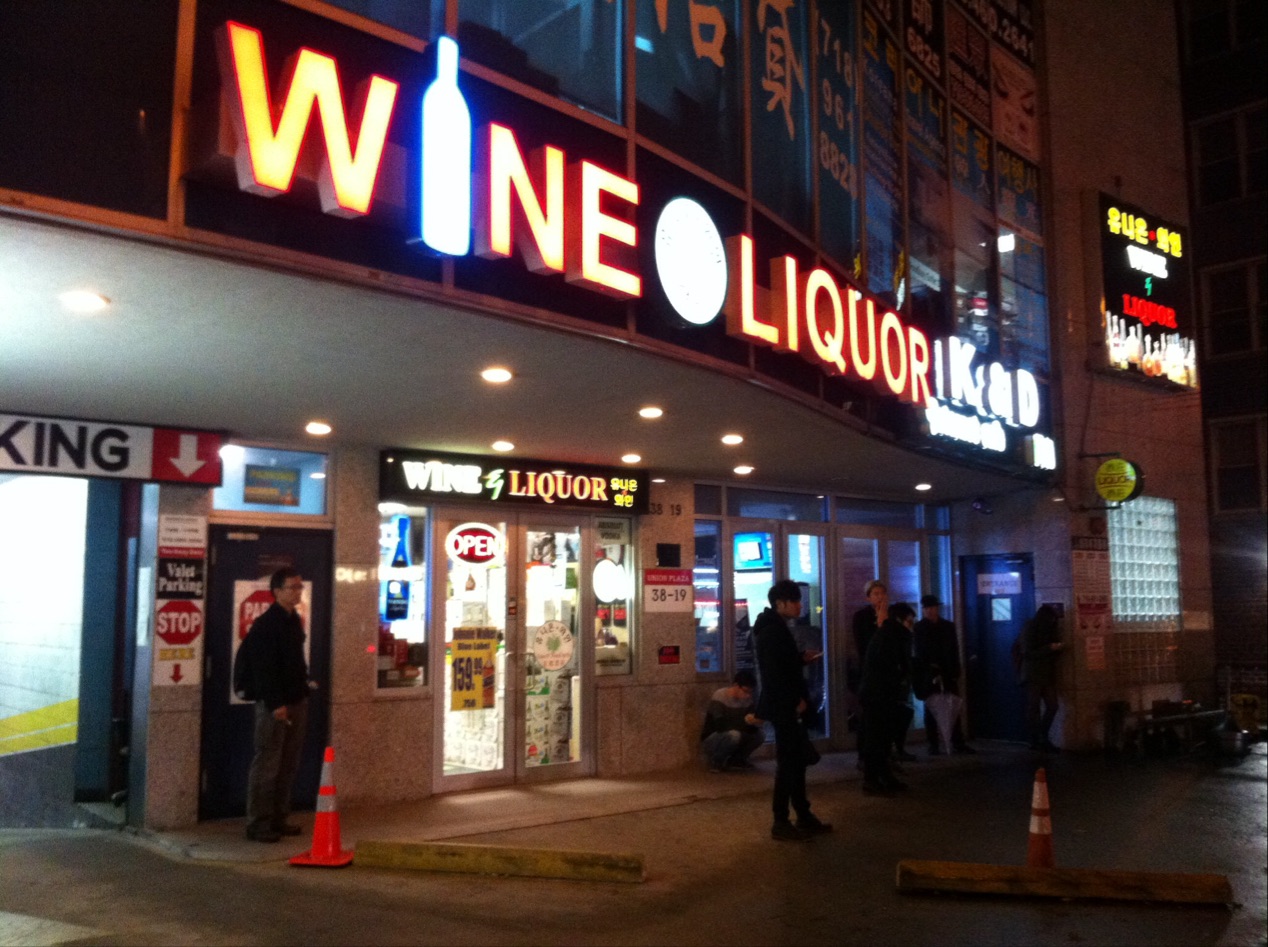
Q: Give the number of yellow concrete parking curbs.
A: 2